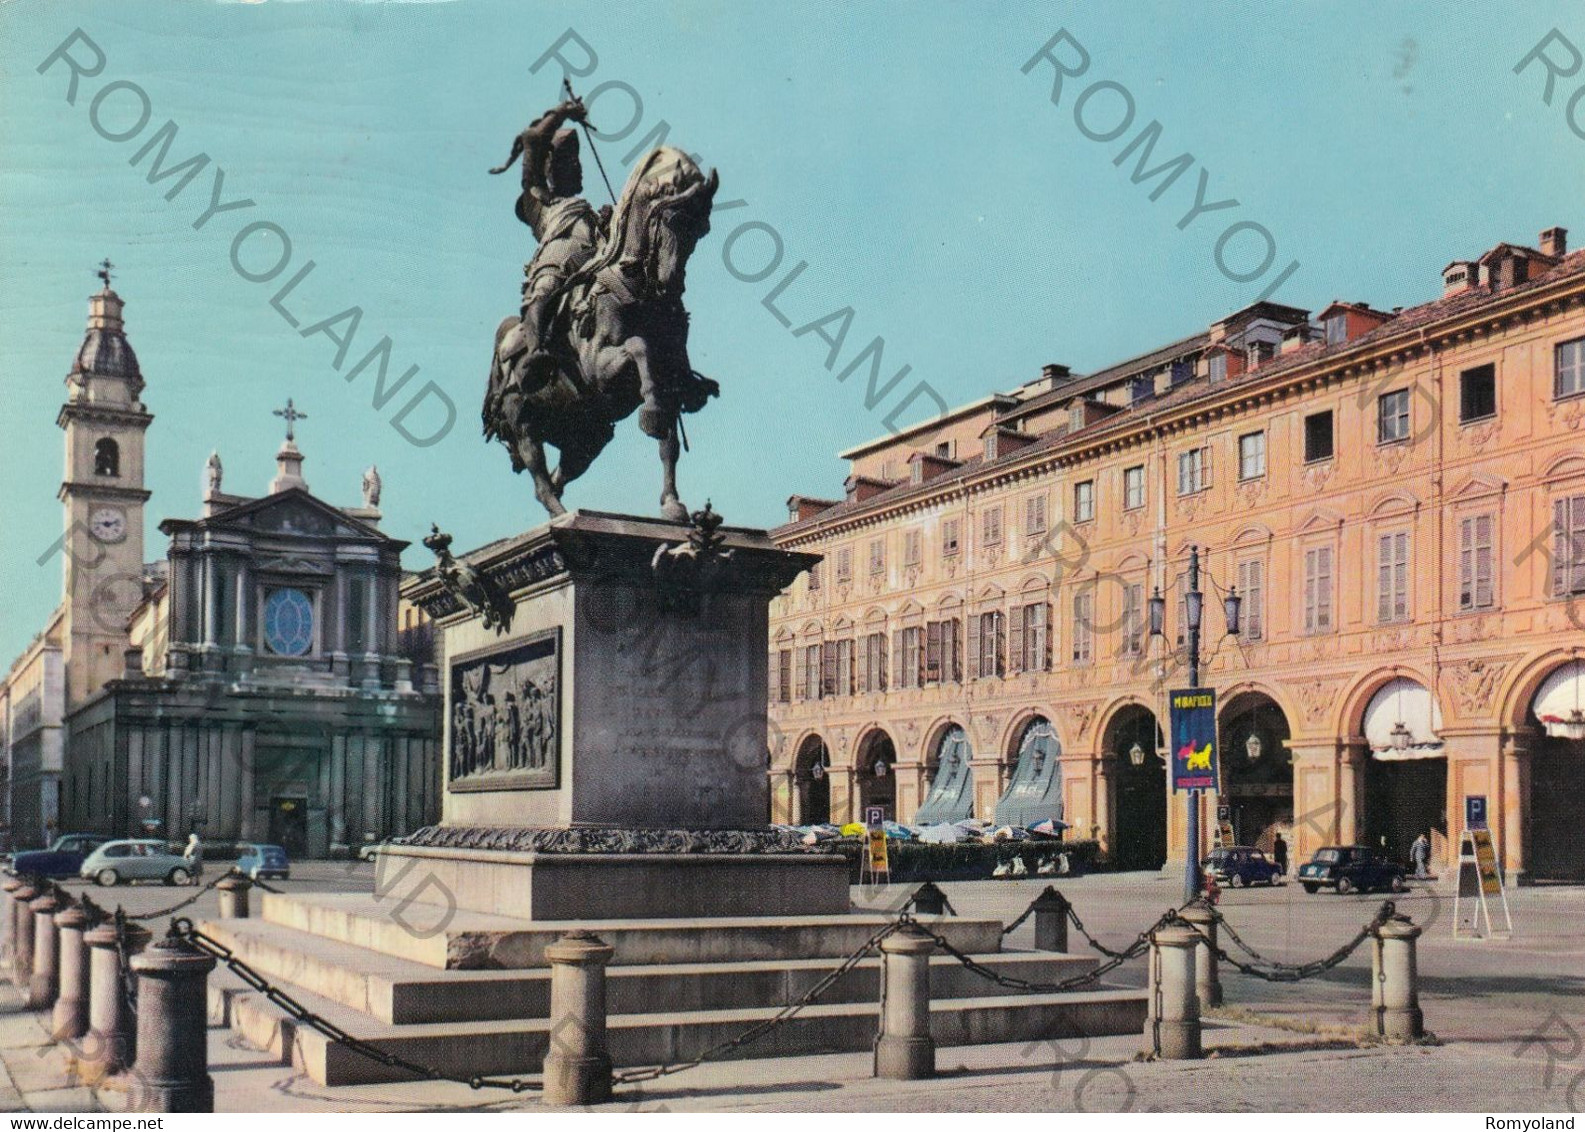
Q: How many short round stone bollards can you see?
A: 14